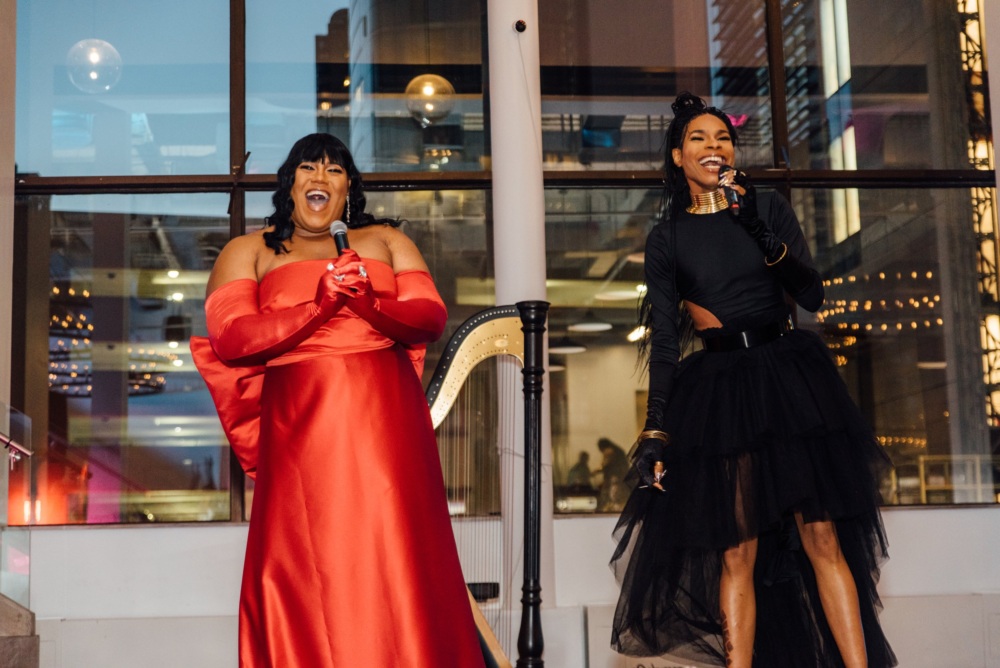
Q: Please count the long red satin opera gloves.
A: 2